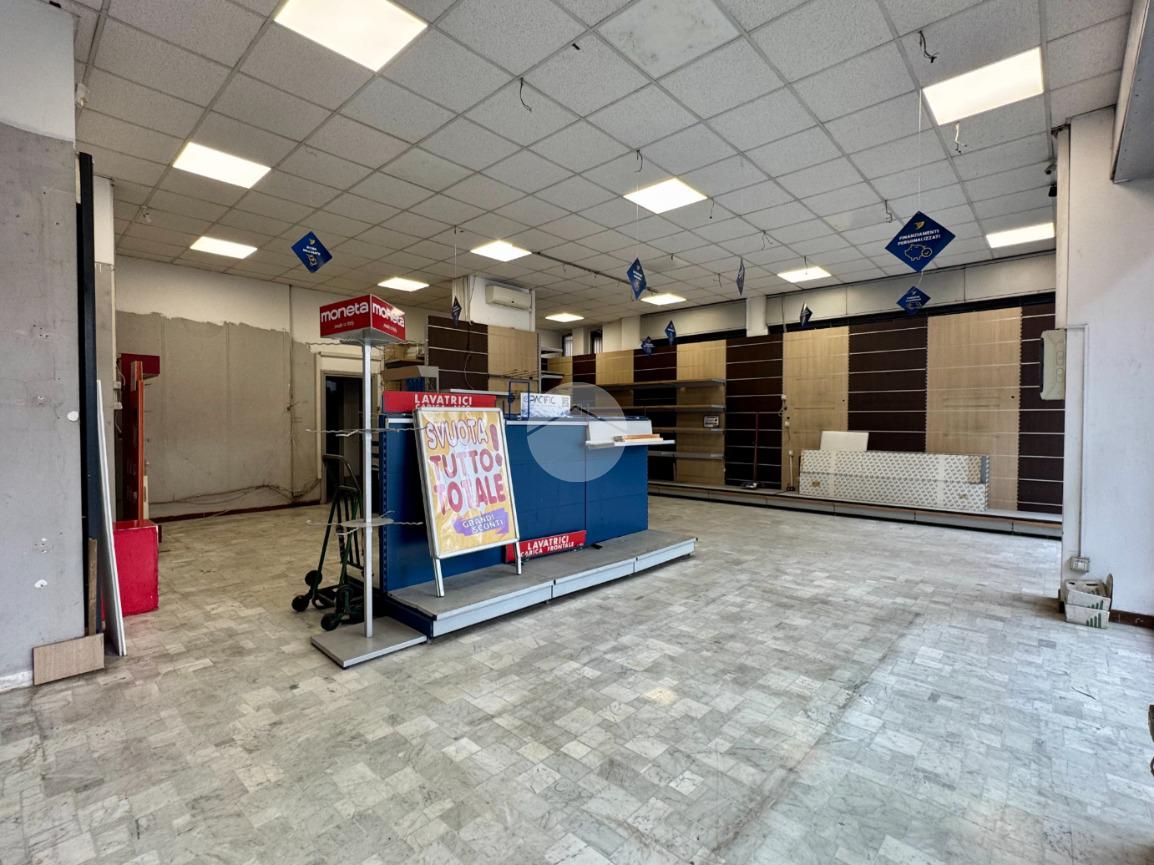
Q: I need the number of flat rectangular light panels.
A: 11